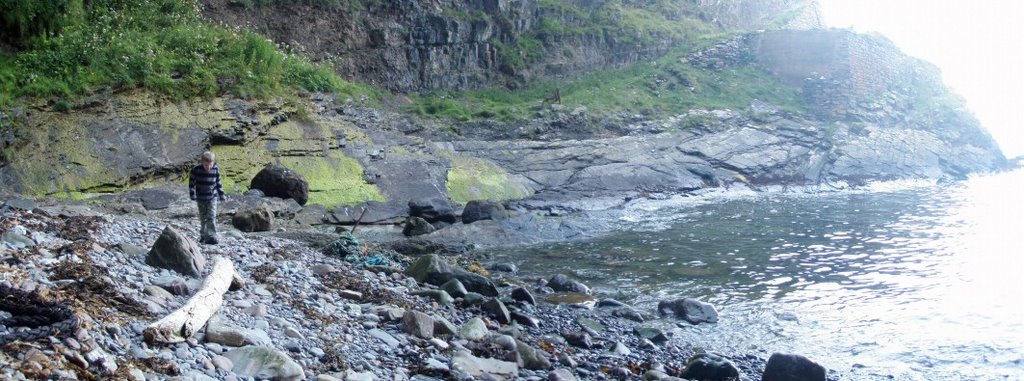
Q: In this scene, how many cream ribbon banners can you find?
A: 0